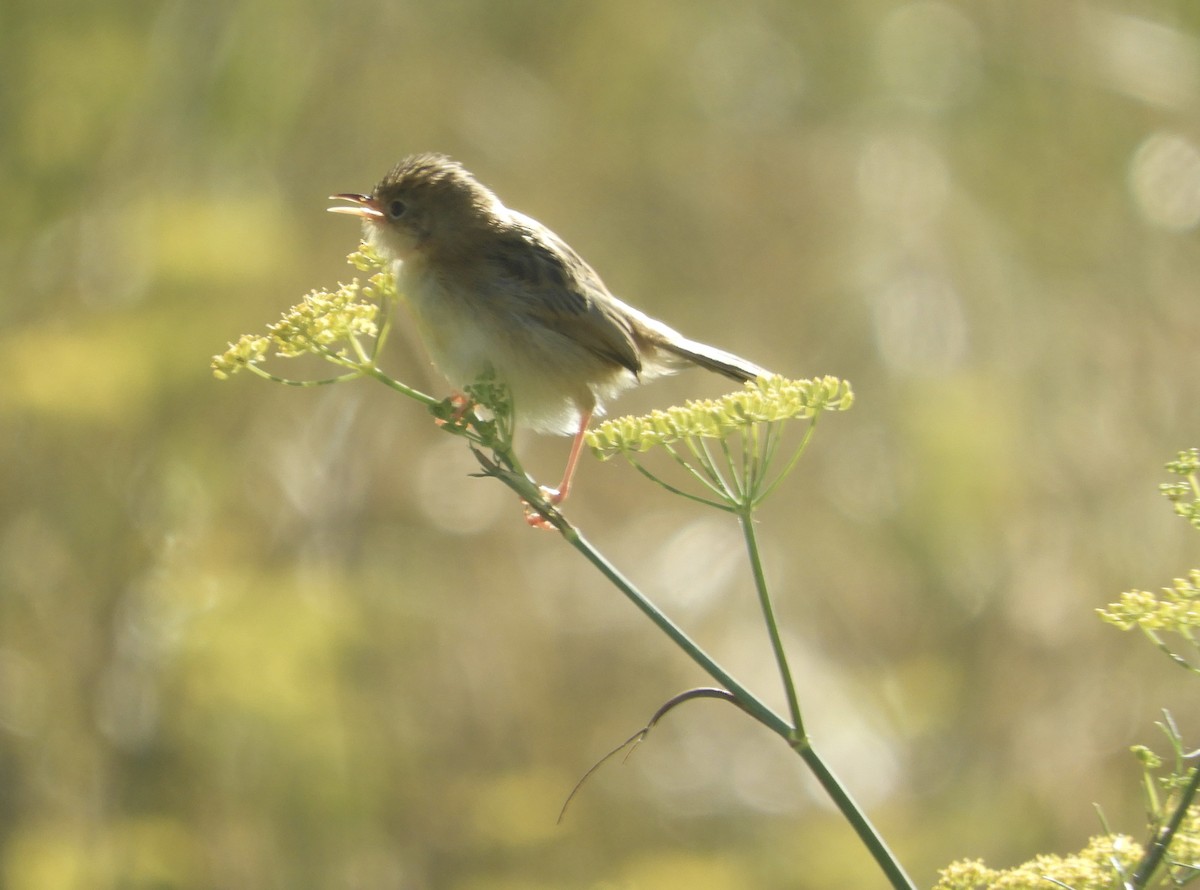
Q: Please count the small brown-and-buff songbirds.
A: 1